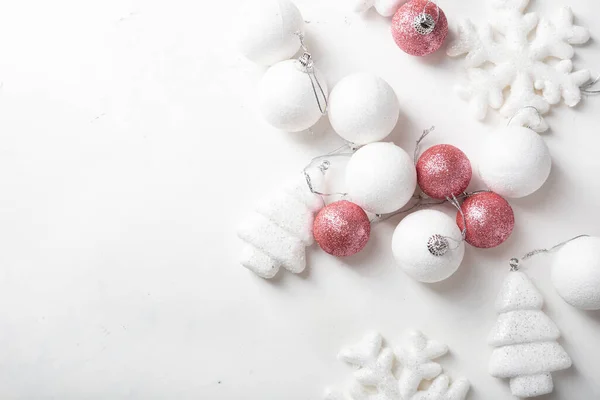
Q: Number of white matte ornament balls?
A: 7